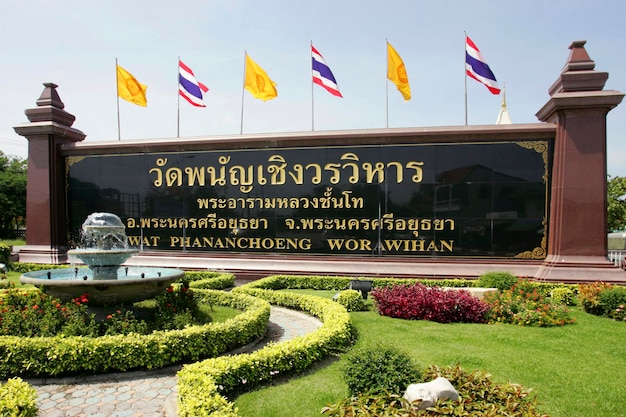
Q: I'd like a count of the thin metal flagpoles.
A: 6